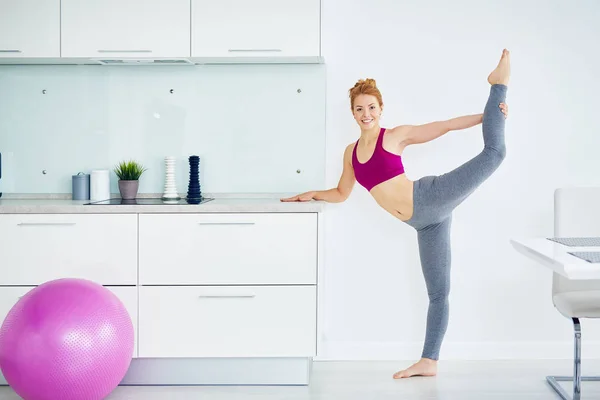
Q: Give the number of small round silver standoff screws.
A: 5